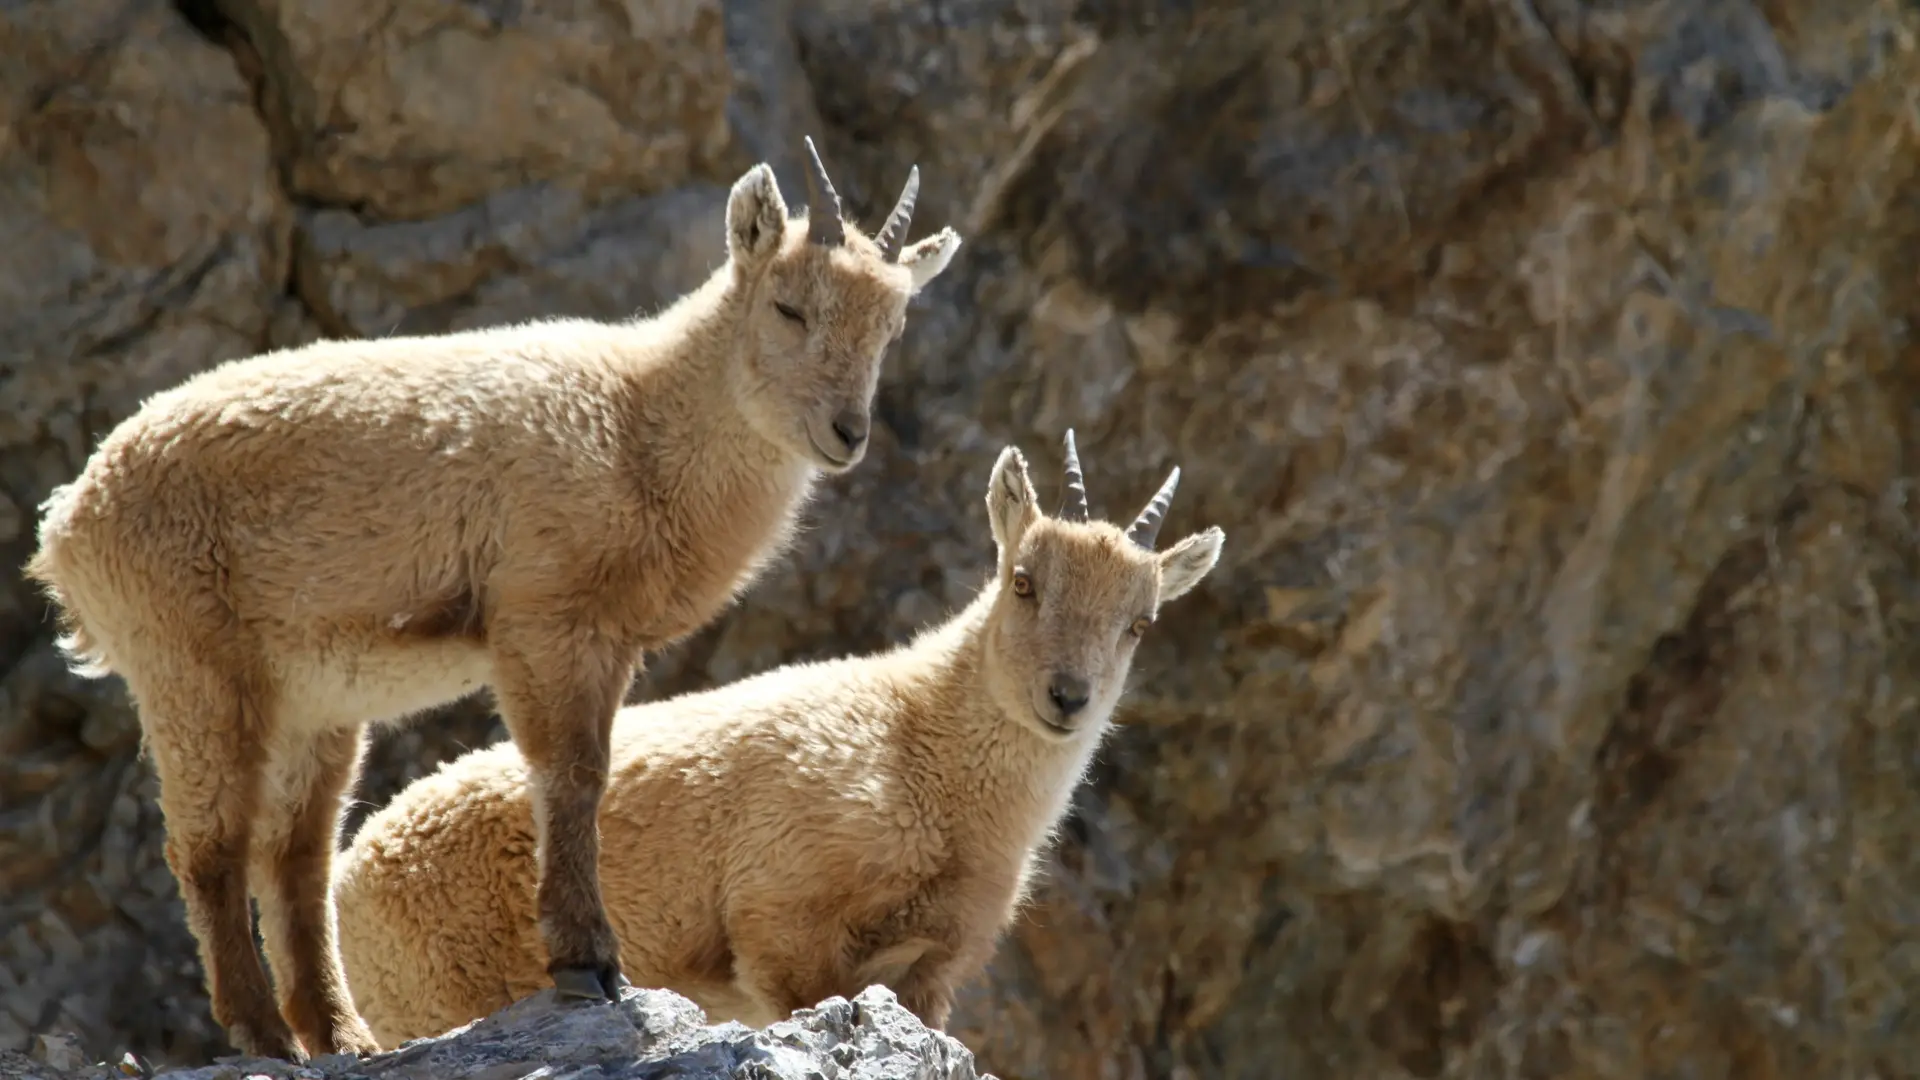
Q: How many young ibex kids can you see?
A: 2